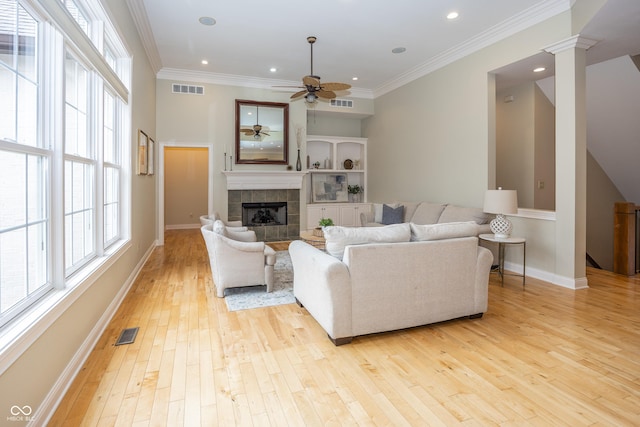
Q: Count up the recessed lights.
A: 5